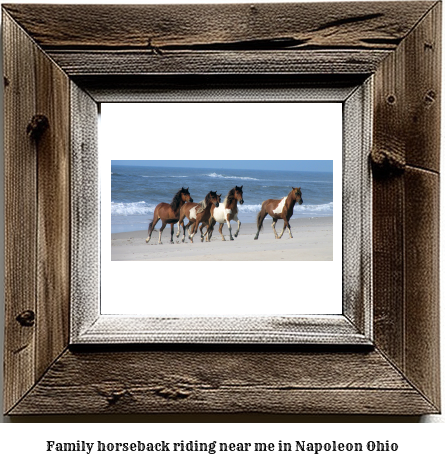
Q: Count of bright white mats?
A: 1